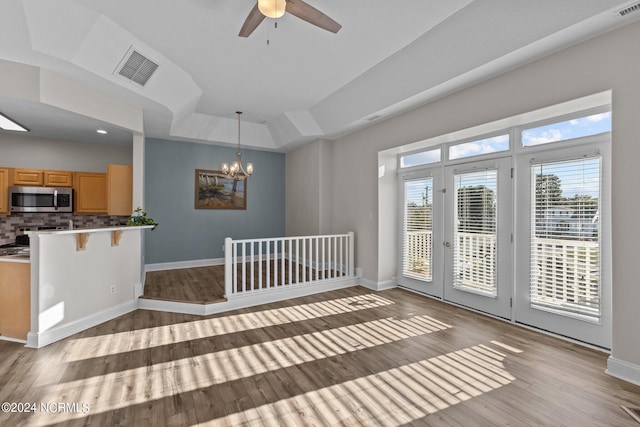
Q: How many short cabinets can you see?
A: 2